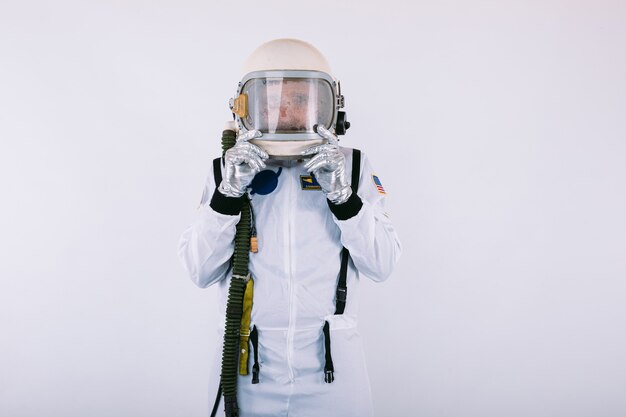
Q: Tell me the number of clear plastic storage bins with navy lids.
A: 0